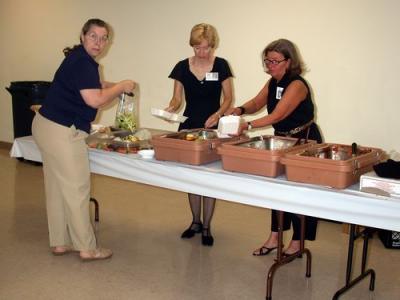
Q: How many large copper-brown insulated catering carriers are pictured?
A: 3